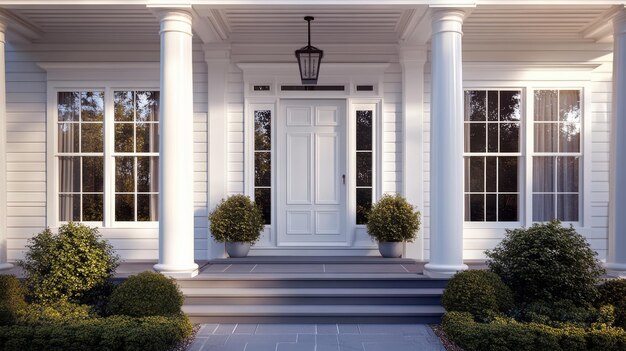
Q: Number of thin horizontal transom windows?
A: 3